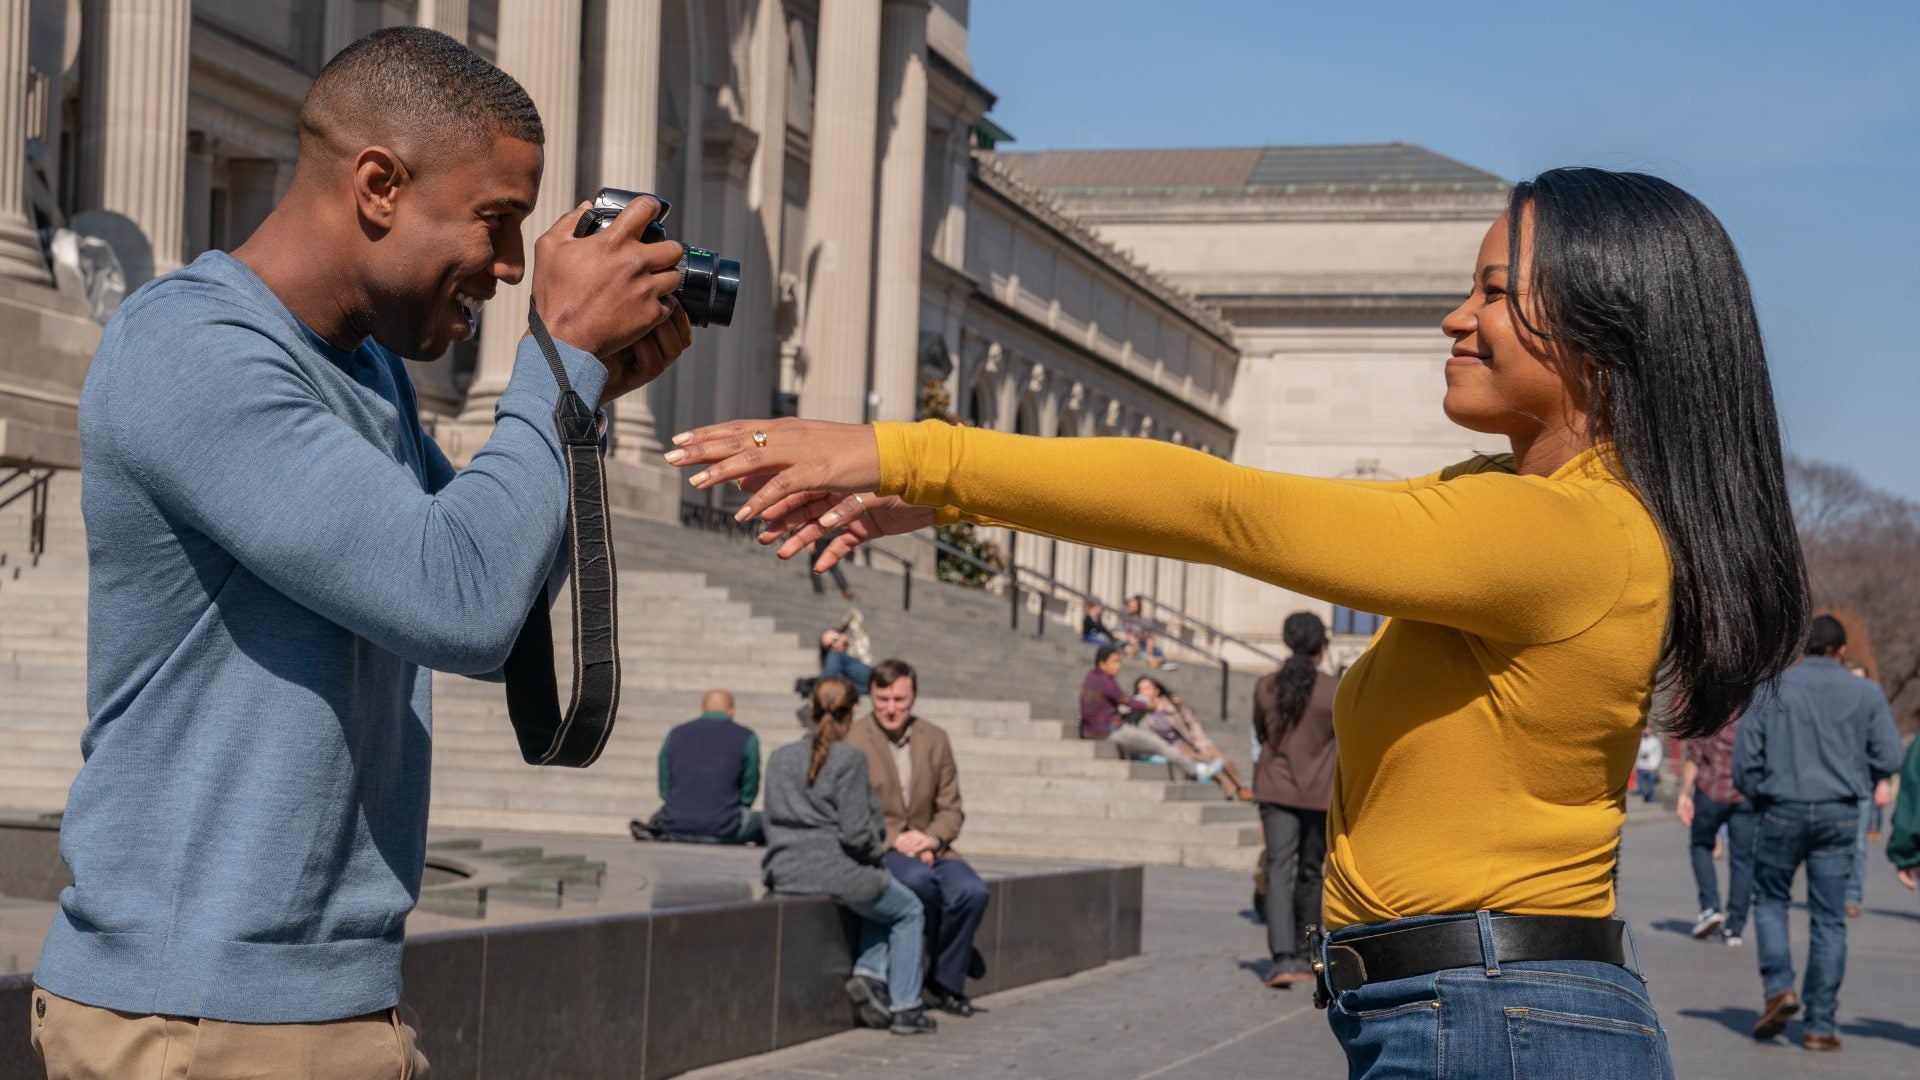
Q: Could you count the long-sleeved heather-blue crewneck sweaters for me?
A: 1